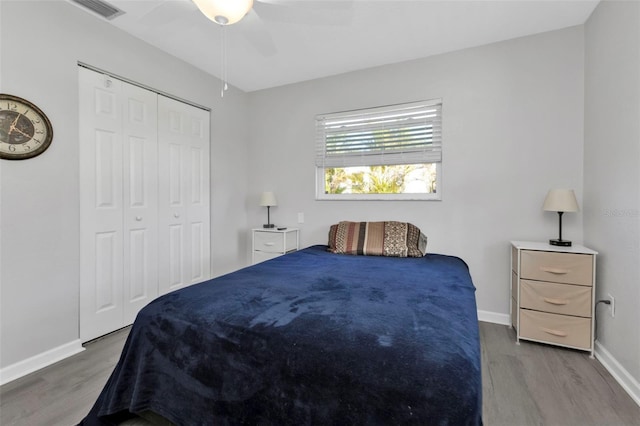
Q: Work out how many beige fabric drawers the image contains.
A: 3